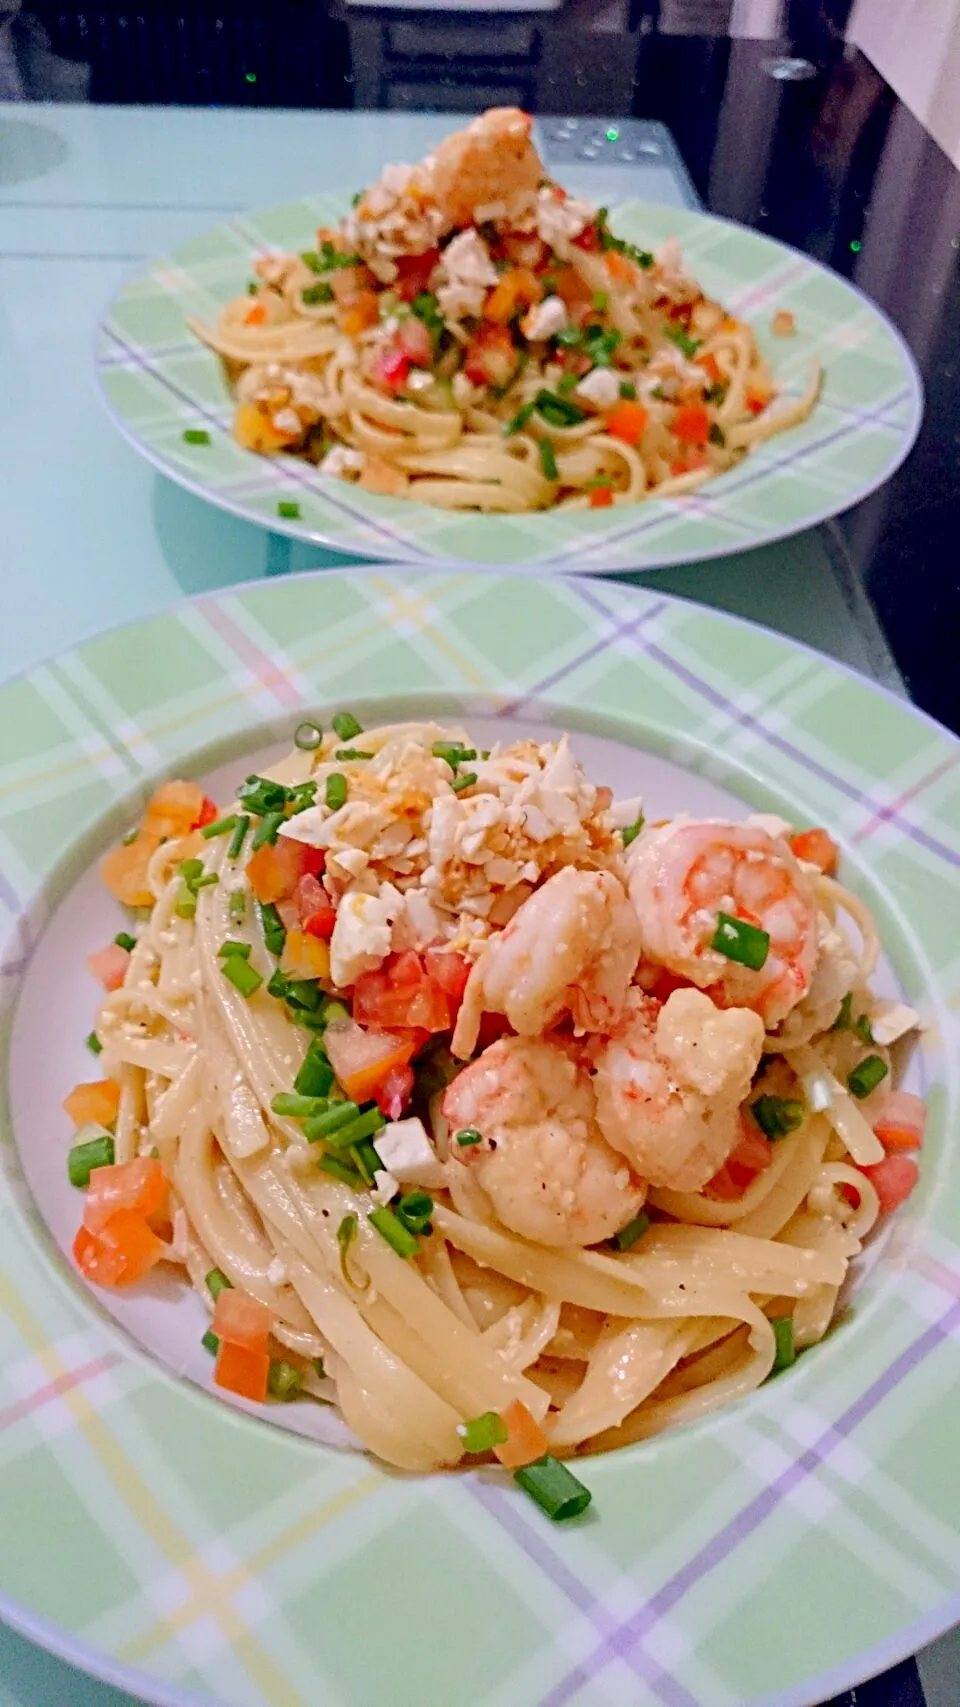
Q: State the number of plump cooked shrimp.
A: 4